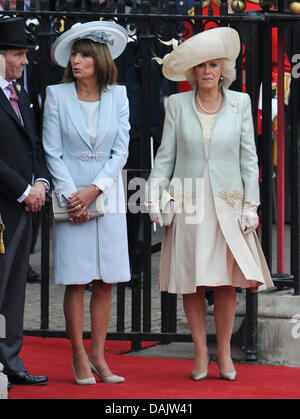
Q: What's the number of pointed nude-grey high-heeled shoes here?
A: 4